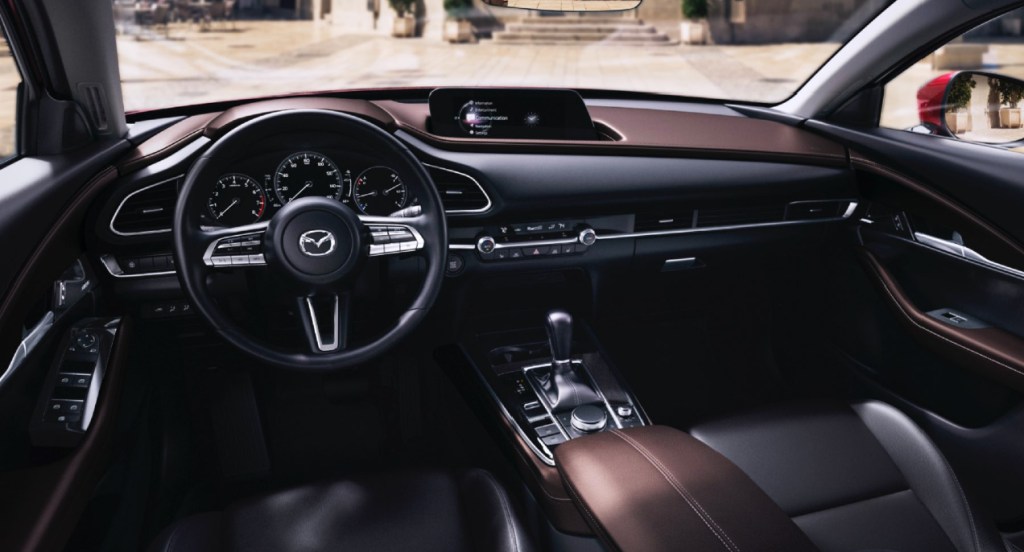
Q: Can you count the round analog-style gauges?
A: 3